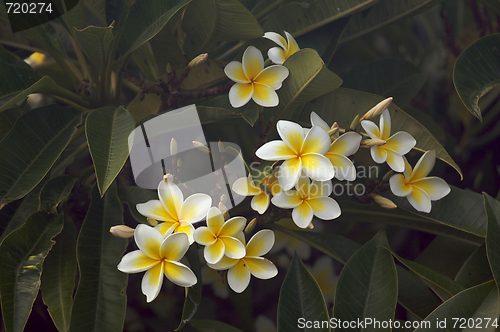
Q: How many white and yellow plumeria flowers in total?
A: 12